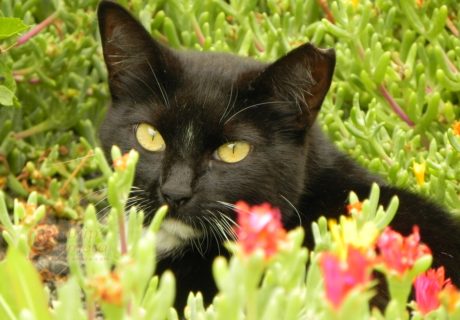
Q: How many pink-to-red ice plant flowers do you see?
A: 4